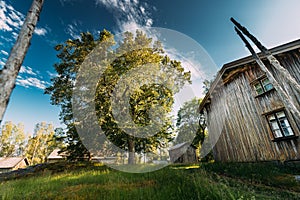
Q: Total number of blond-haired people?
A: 0